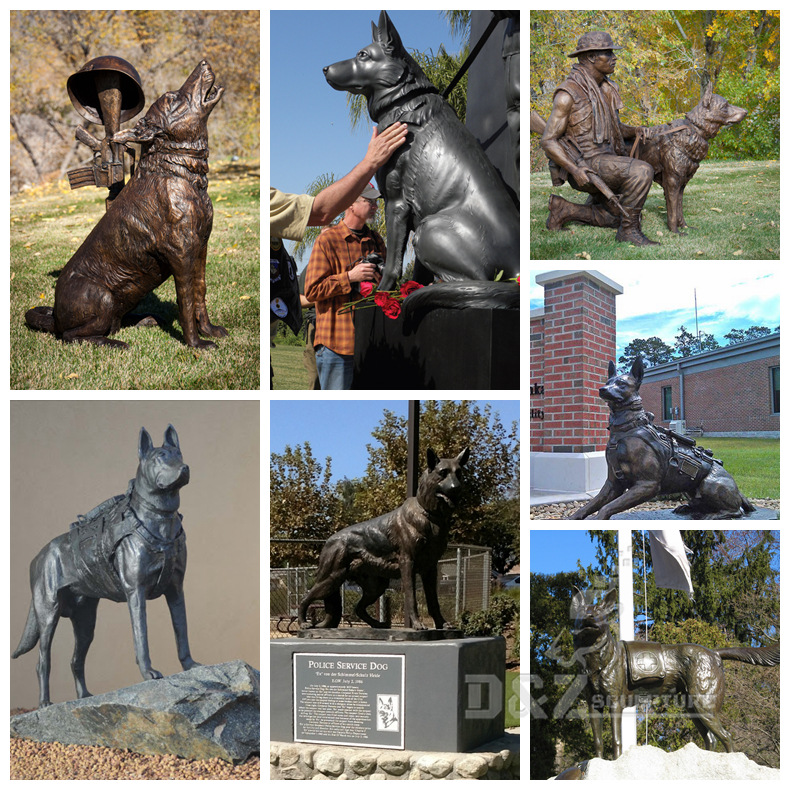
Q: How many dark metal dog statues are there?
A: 7